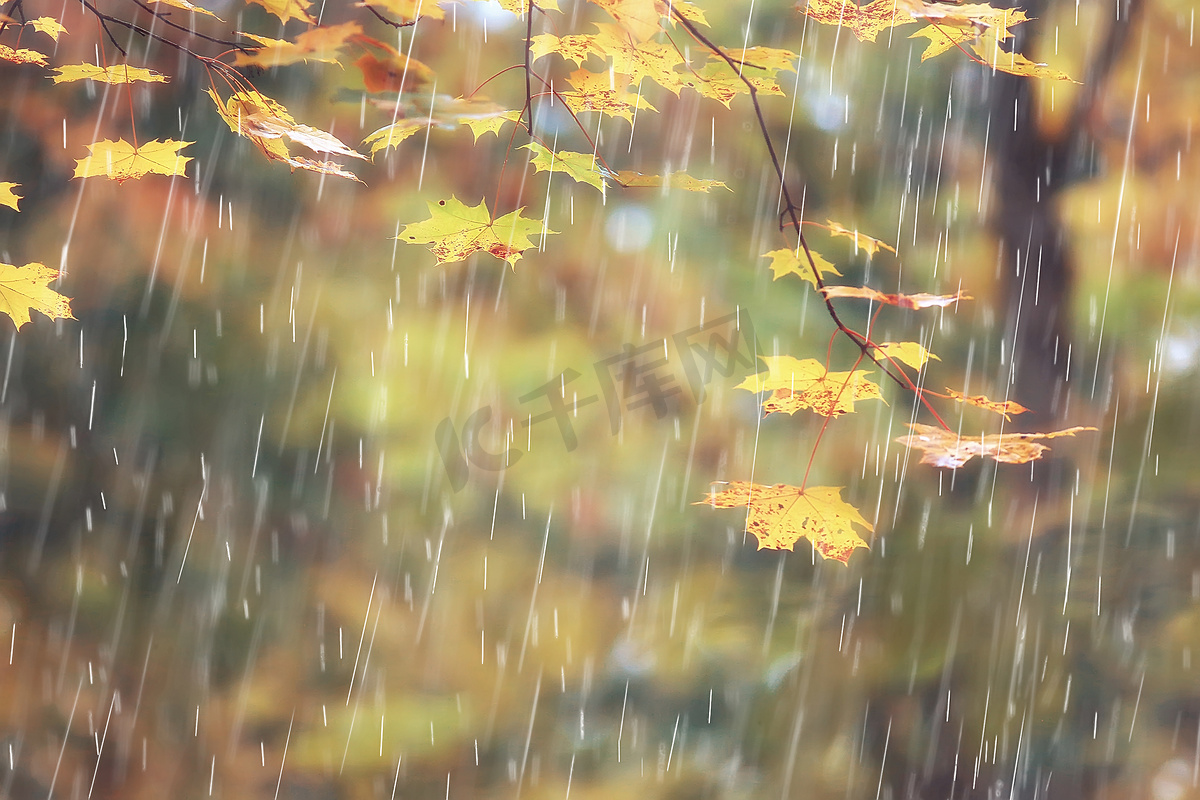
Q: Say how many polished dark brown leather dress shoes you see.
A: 0